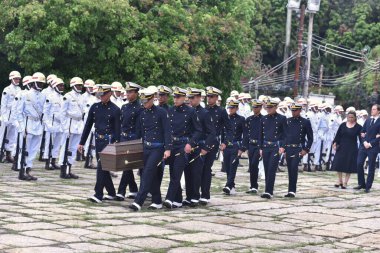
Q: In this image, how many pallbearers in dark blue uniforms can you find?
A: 11